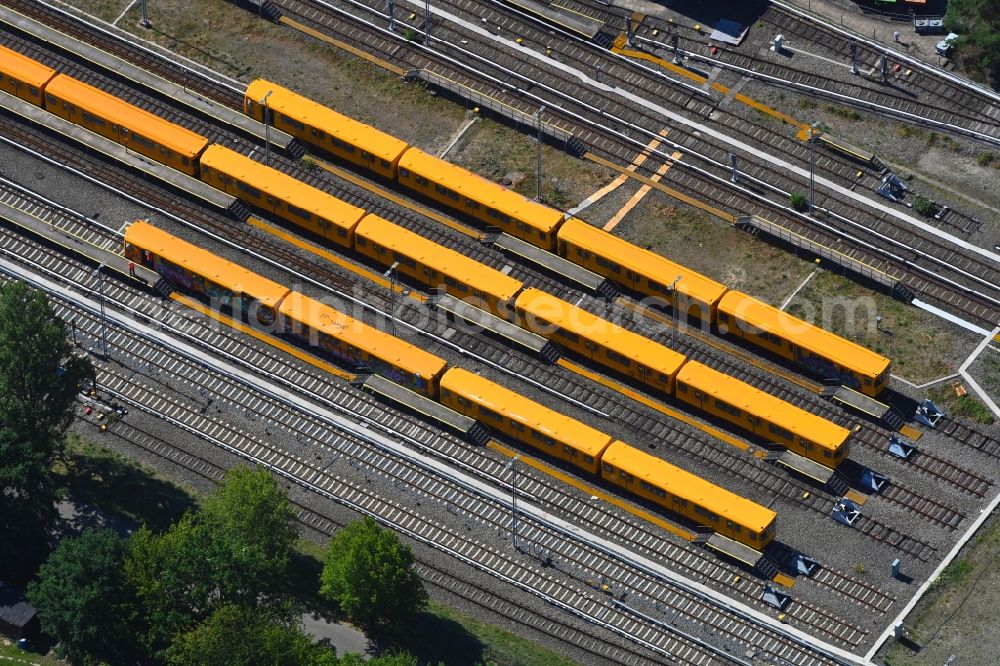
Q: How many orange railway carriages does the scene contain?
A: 14